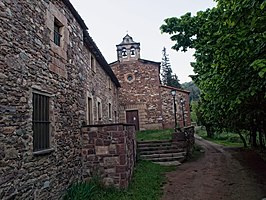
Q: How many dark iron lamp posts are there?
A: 2